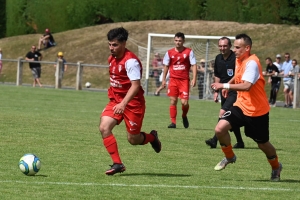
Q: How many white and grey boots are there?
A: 2